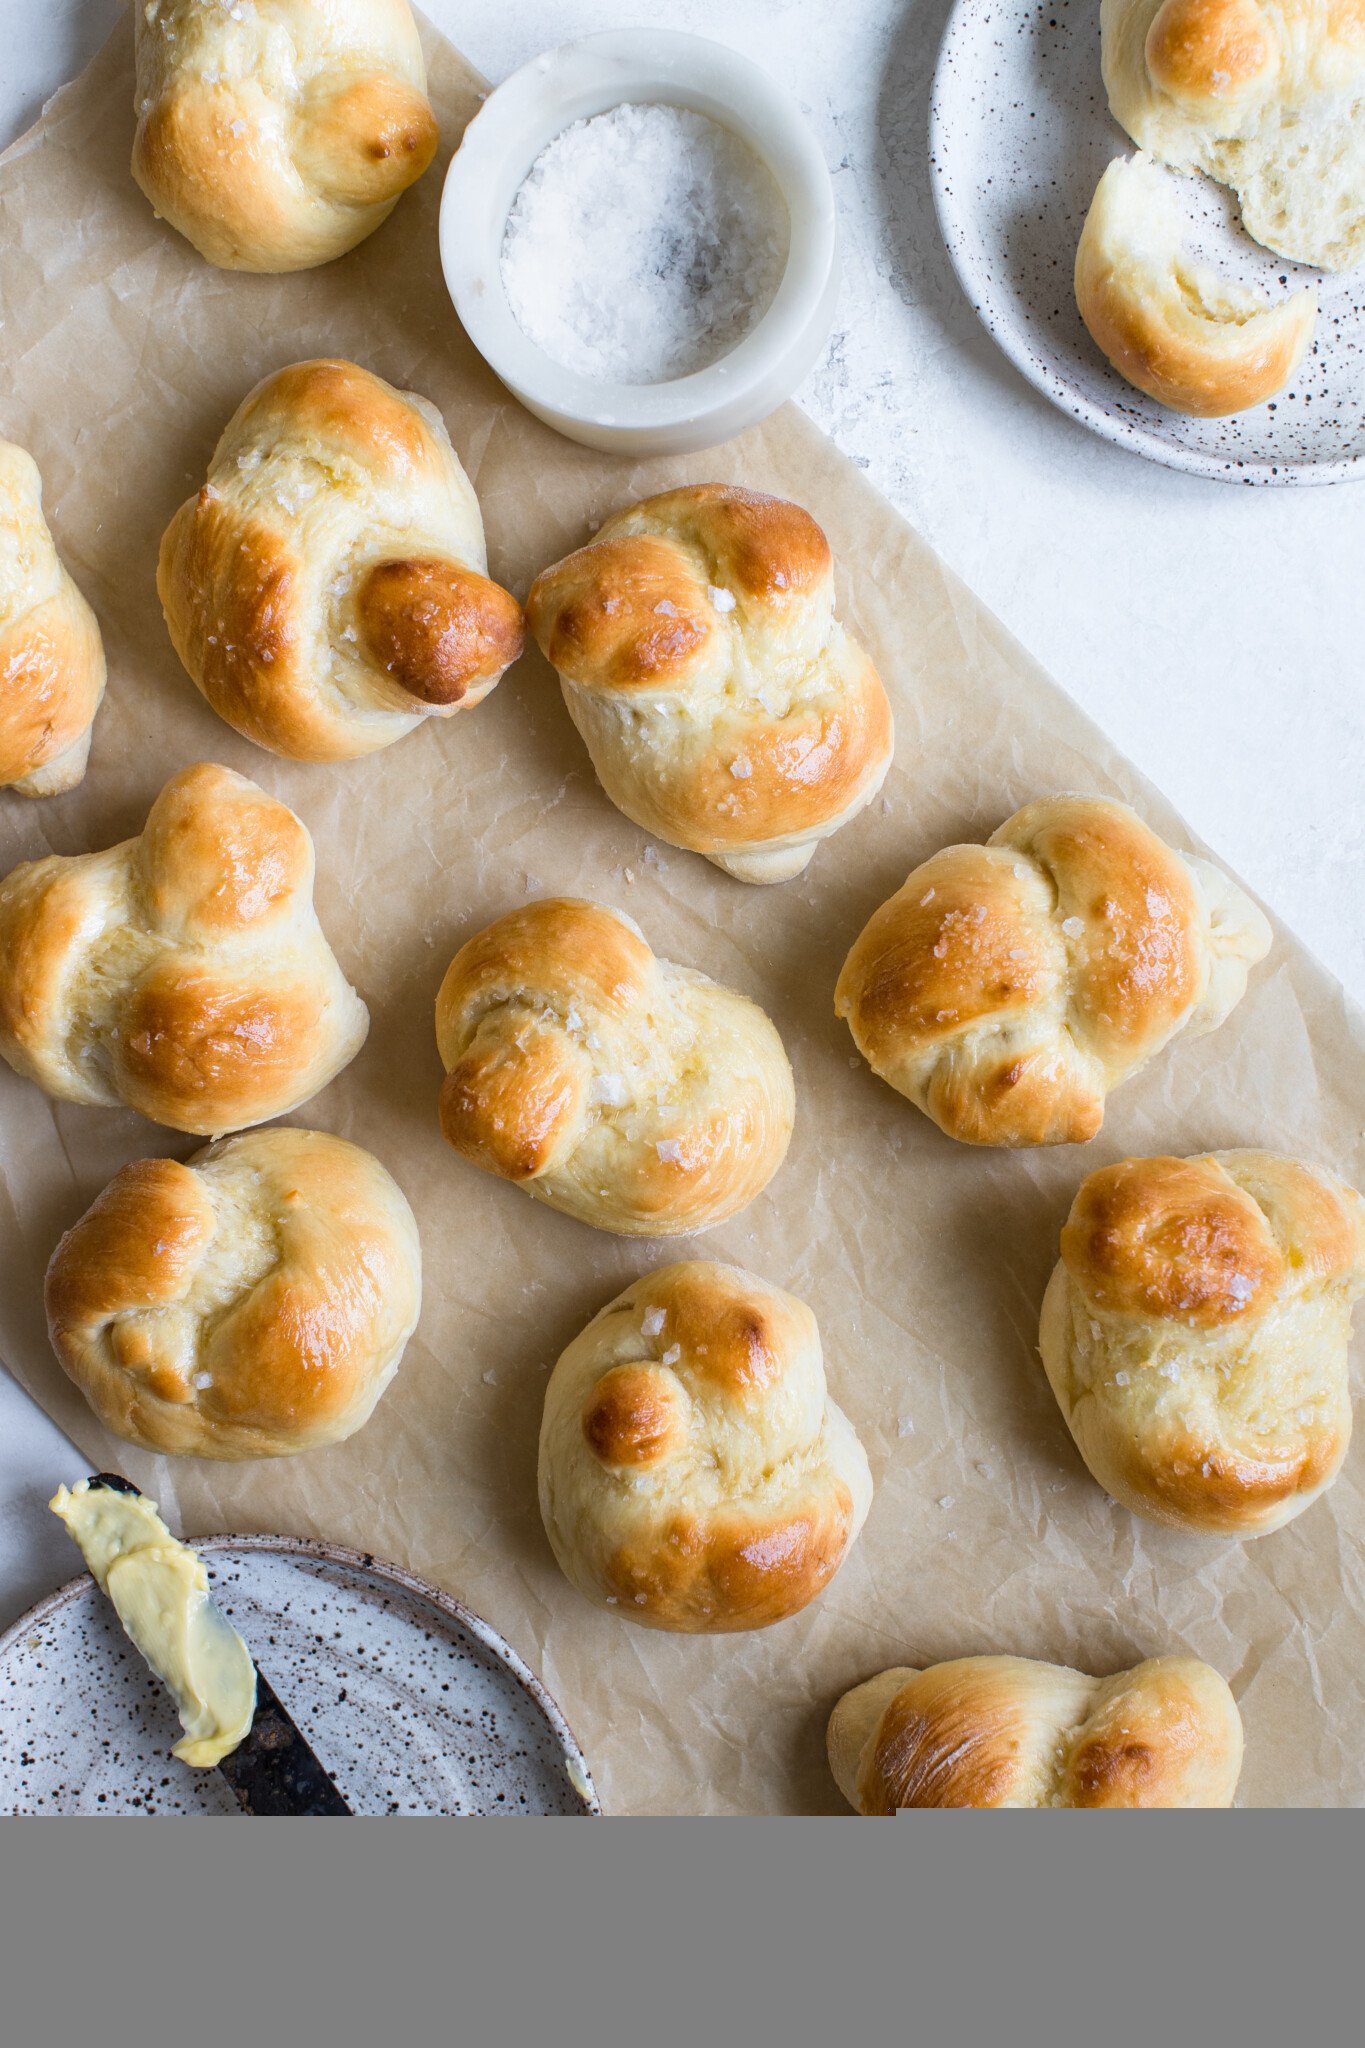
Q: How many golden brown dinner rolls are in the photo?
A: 12